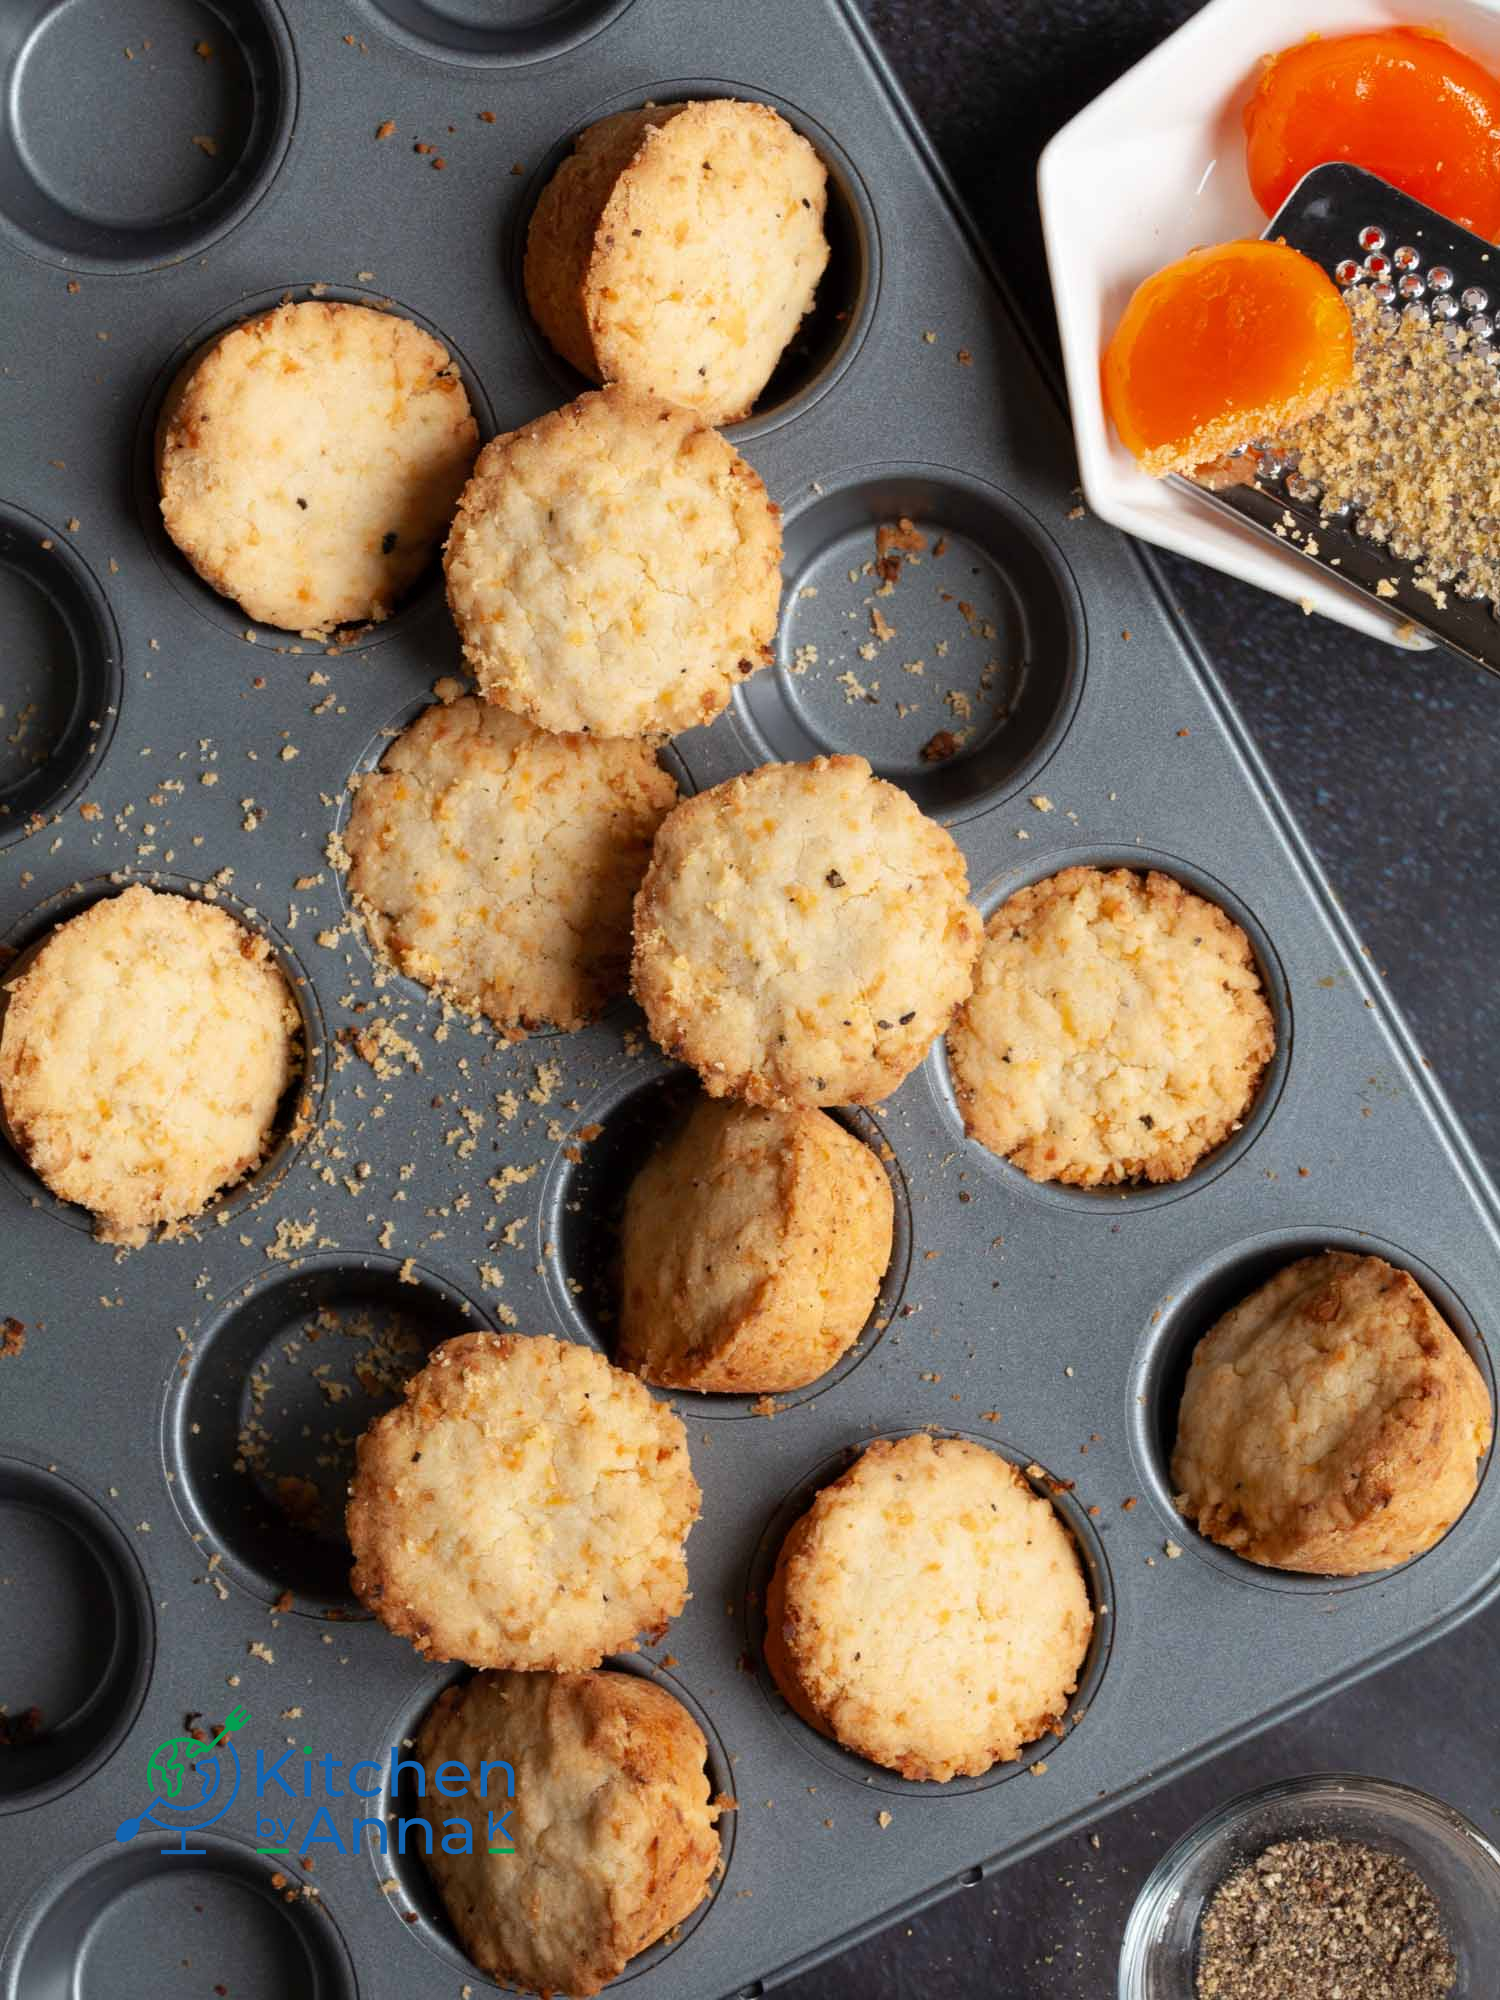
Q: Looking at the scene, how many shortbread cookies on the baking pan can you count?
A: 12